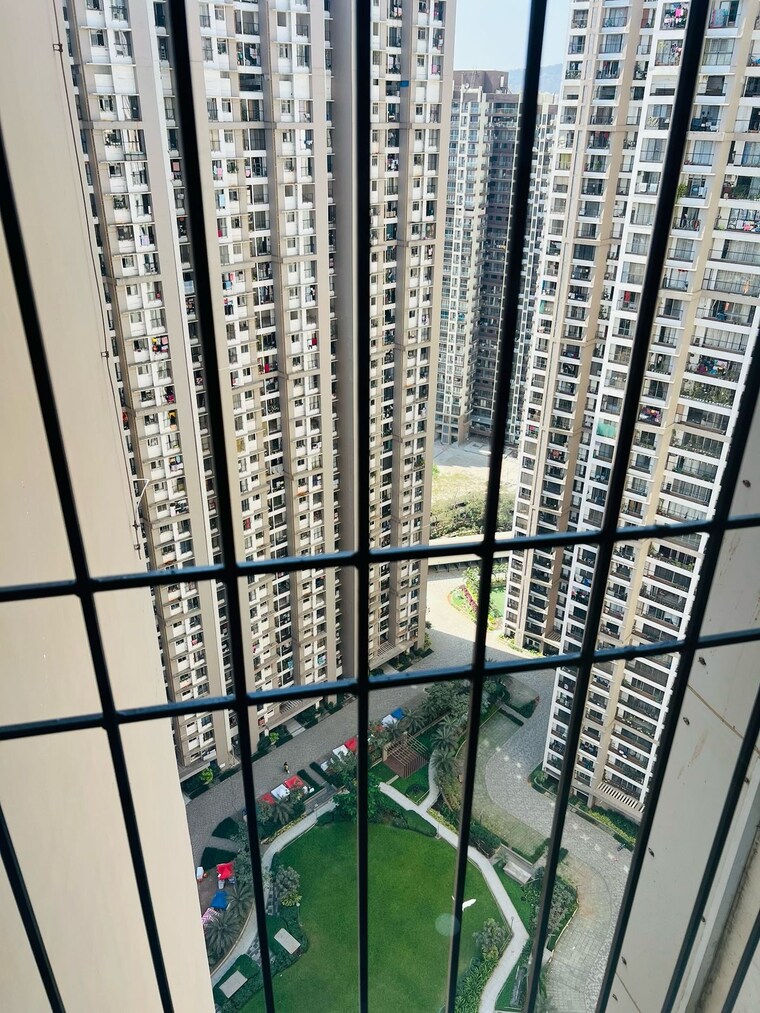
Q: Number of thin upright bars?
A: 9